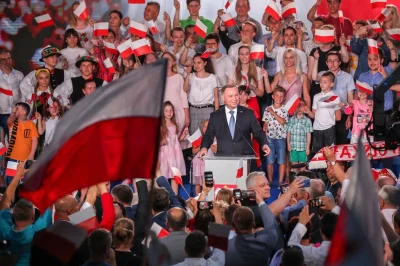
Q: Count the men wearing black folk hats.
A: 2